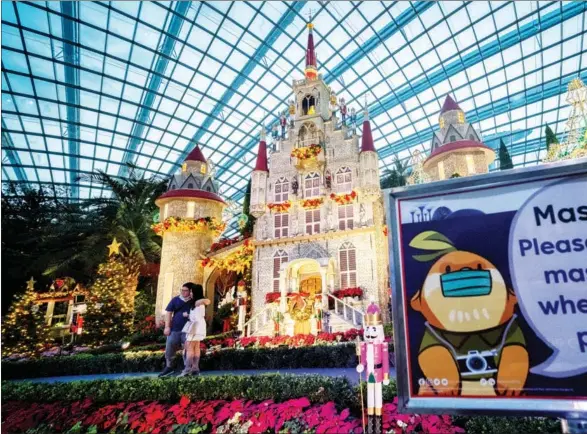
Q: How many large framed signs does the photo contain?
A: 1